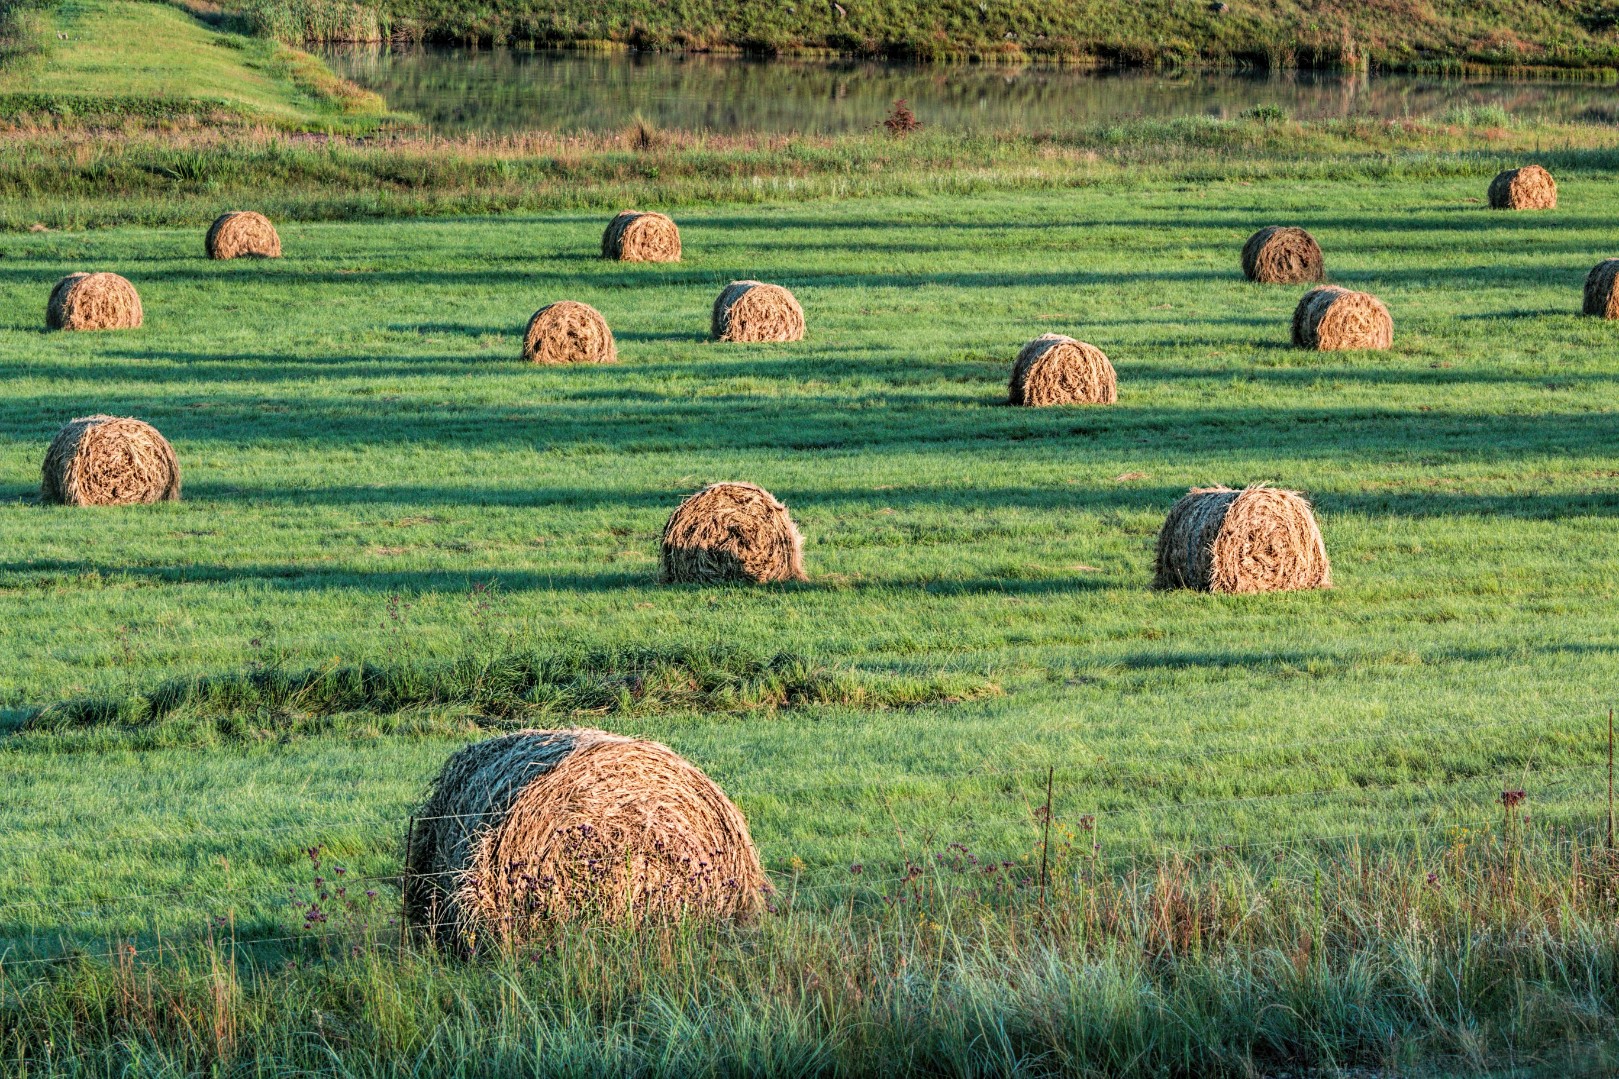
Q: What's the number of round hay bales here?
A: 14